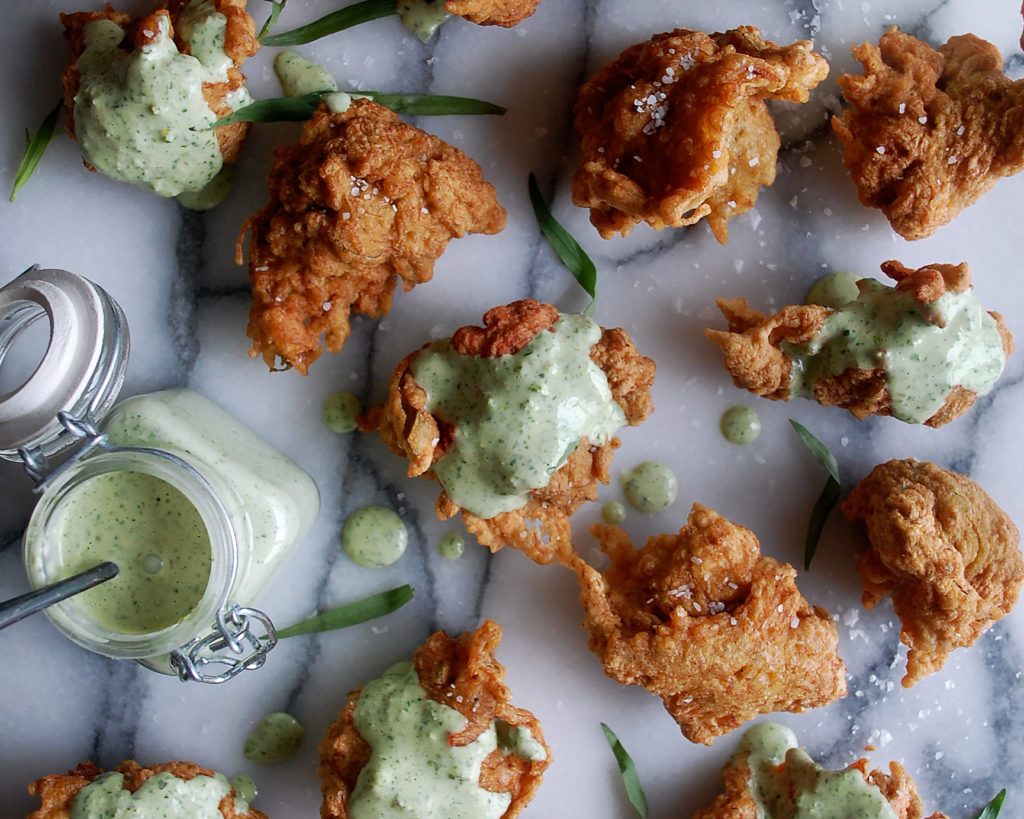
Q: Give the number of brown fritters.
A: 12